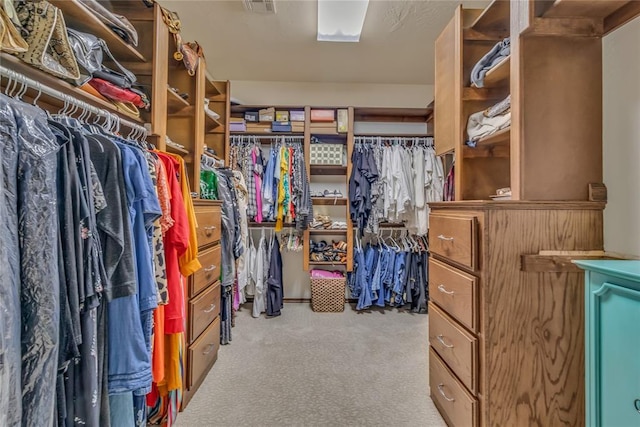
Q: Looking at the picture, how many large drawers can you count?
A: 8